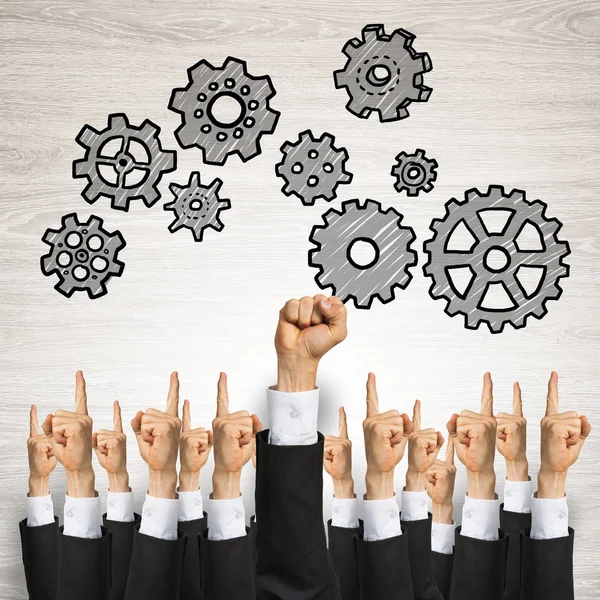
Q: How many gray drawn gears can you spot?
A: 9